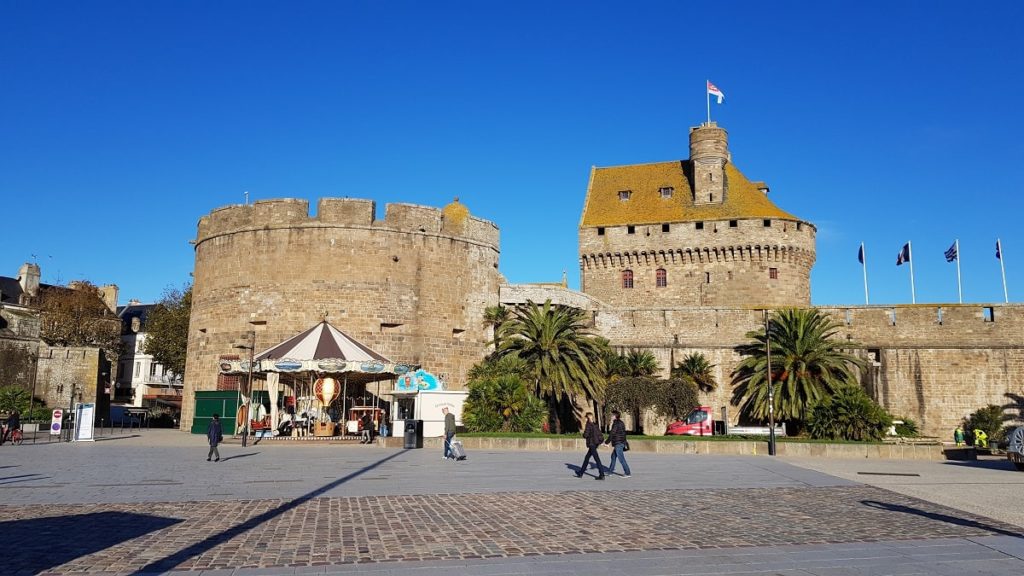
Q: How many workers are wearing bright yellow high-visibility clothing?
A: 2